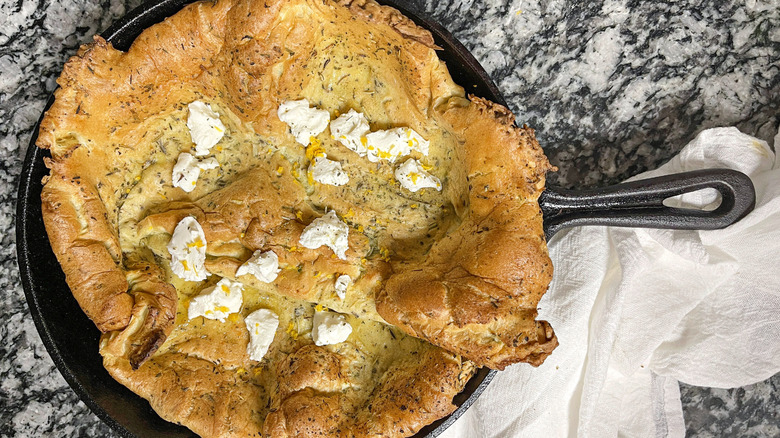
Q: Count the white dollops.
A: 14